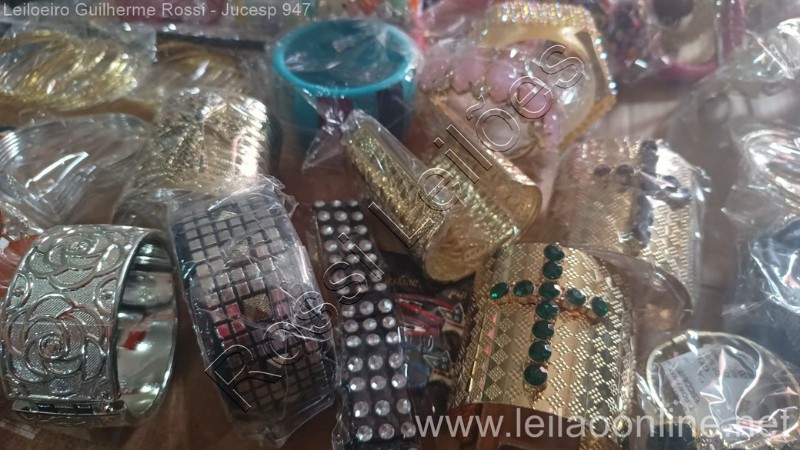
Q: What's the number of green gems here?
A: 11